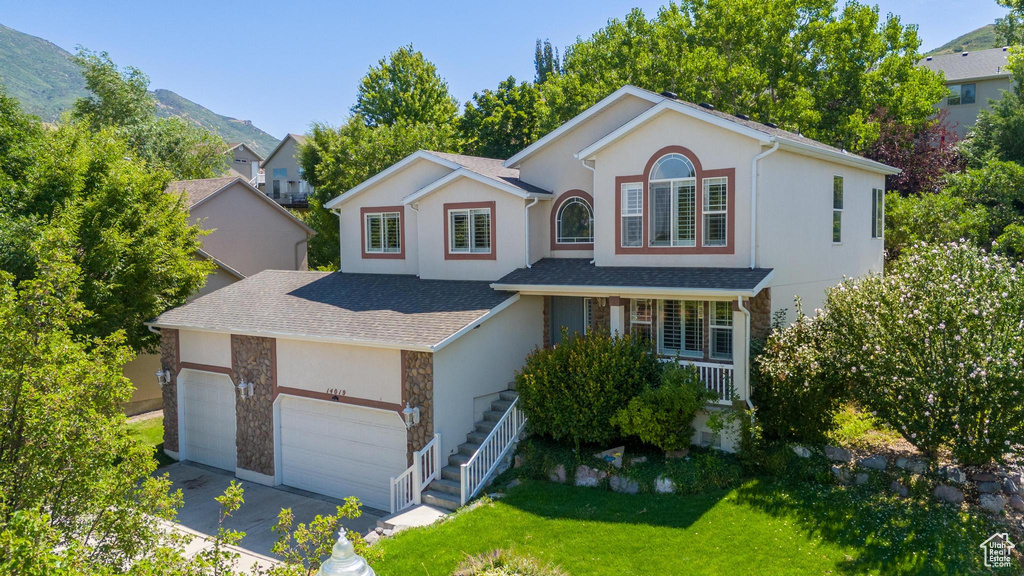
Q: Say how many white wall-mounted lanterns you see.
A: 3